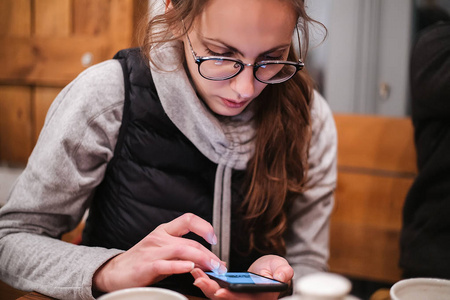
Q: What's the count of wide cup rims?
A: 2